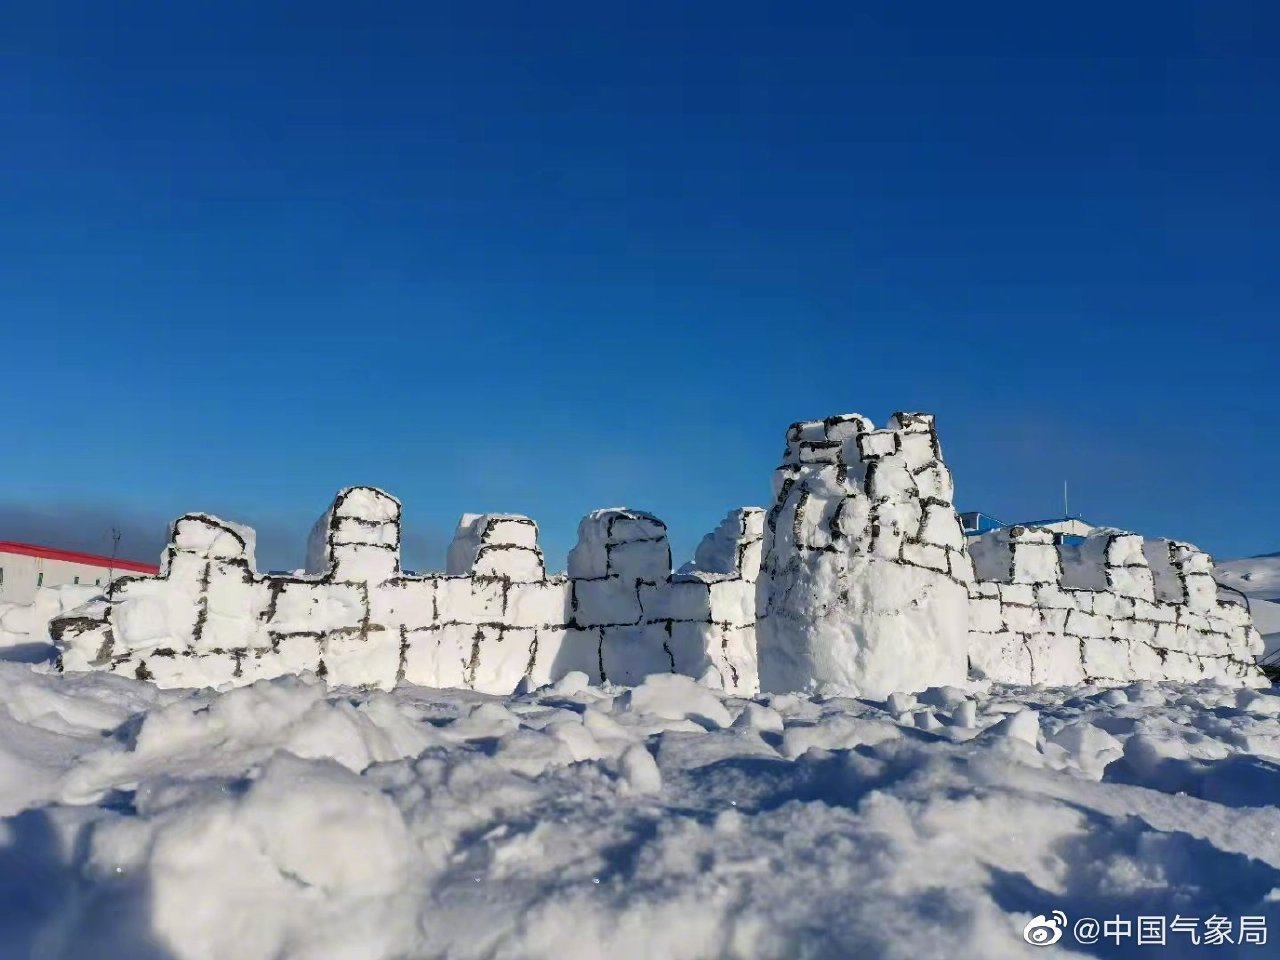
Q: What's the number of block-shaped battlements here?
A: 8